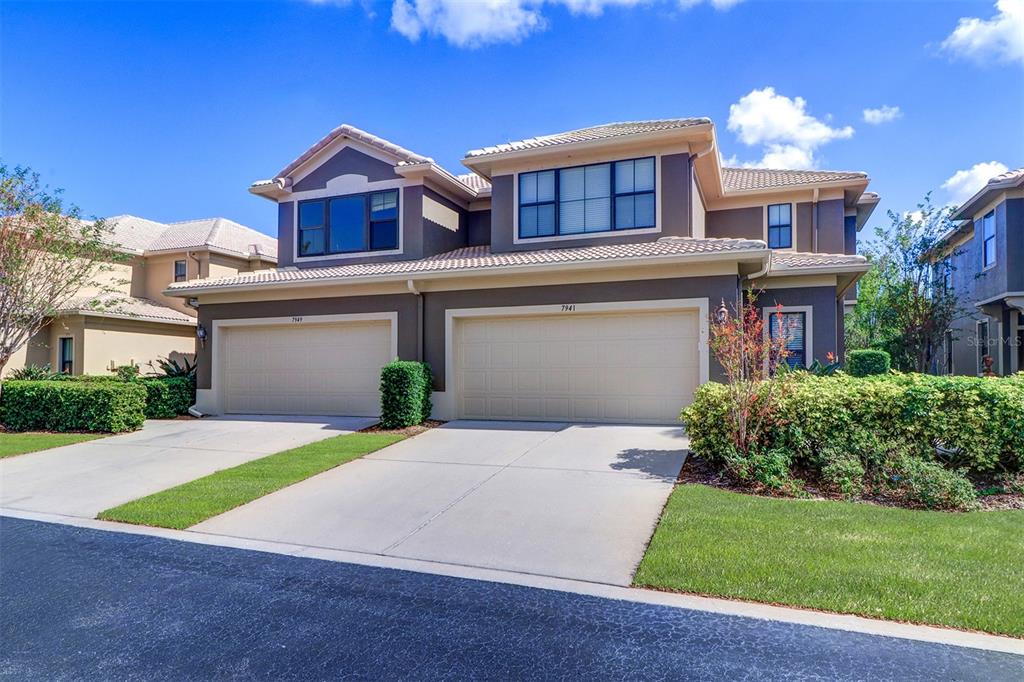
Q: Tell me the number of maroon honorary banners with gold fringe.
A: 0